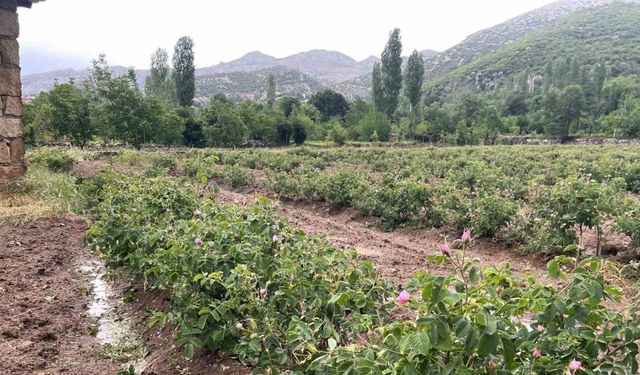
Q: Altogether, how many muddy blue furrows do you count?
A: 0